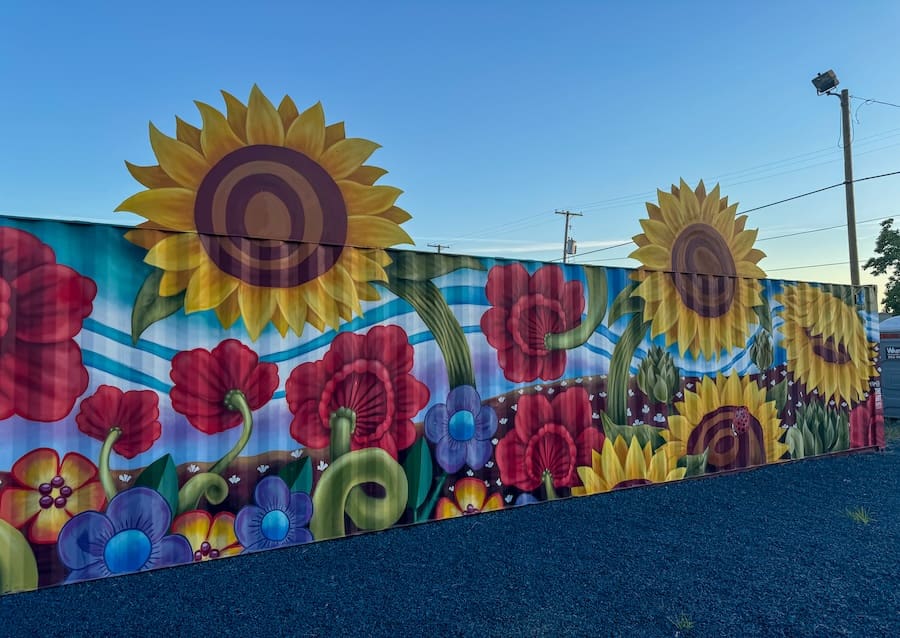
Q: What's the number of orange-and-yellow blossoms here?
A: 3